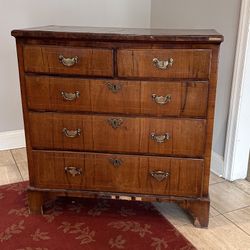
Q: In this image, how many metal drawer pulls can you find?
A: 8